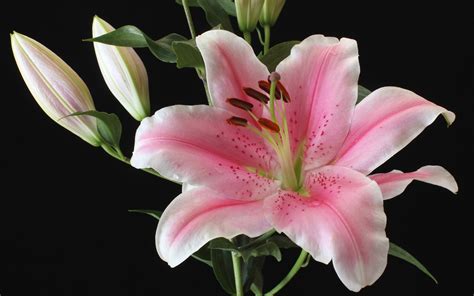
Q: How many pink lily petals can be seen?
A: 7